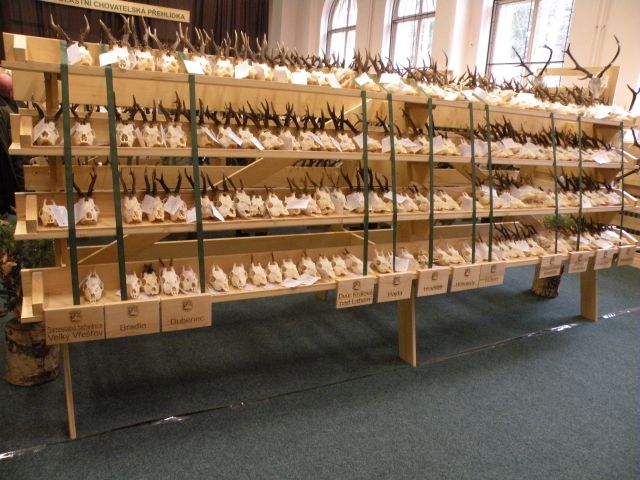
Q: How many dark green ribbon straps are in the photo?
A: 11